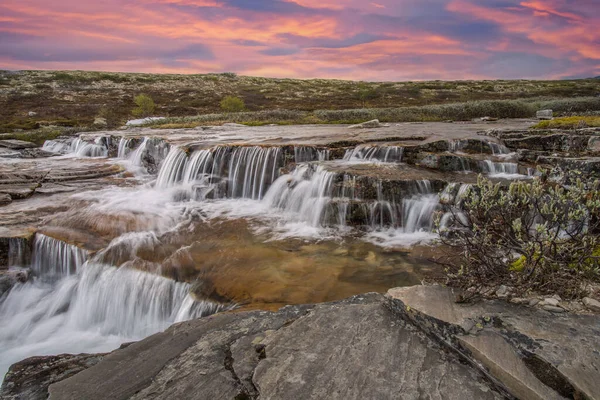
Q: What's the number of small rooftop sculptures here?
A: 0